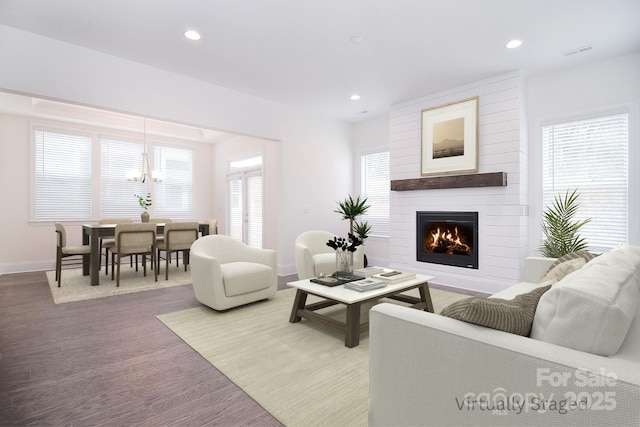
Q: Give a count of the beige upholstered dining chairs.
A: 6